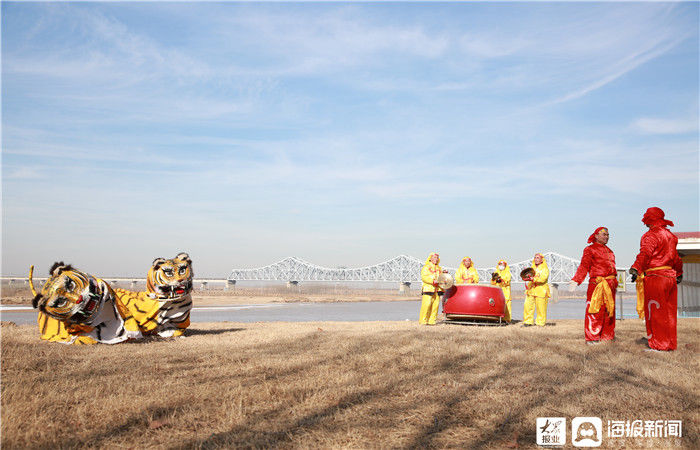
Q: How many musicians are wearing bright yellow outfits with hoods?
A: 4